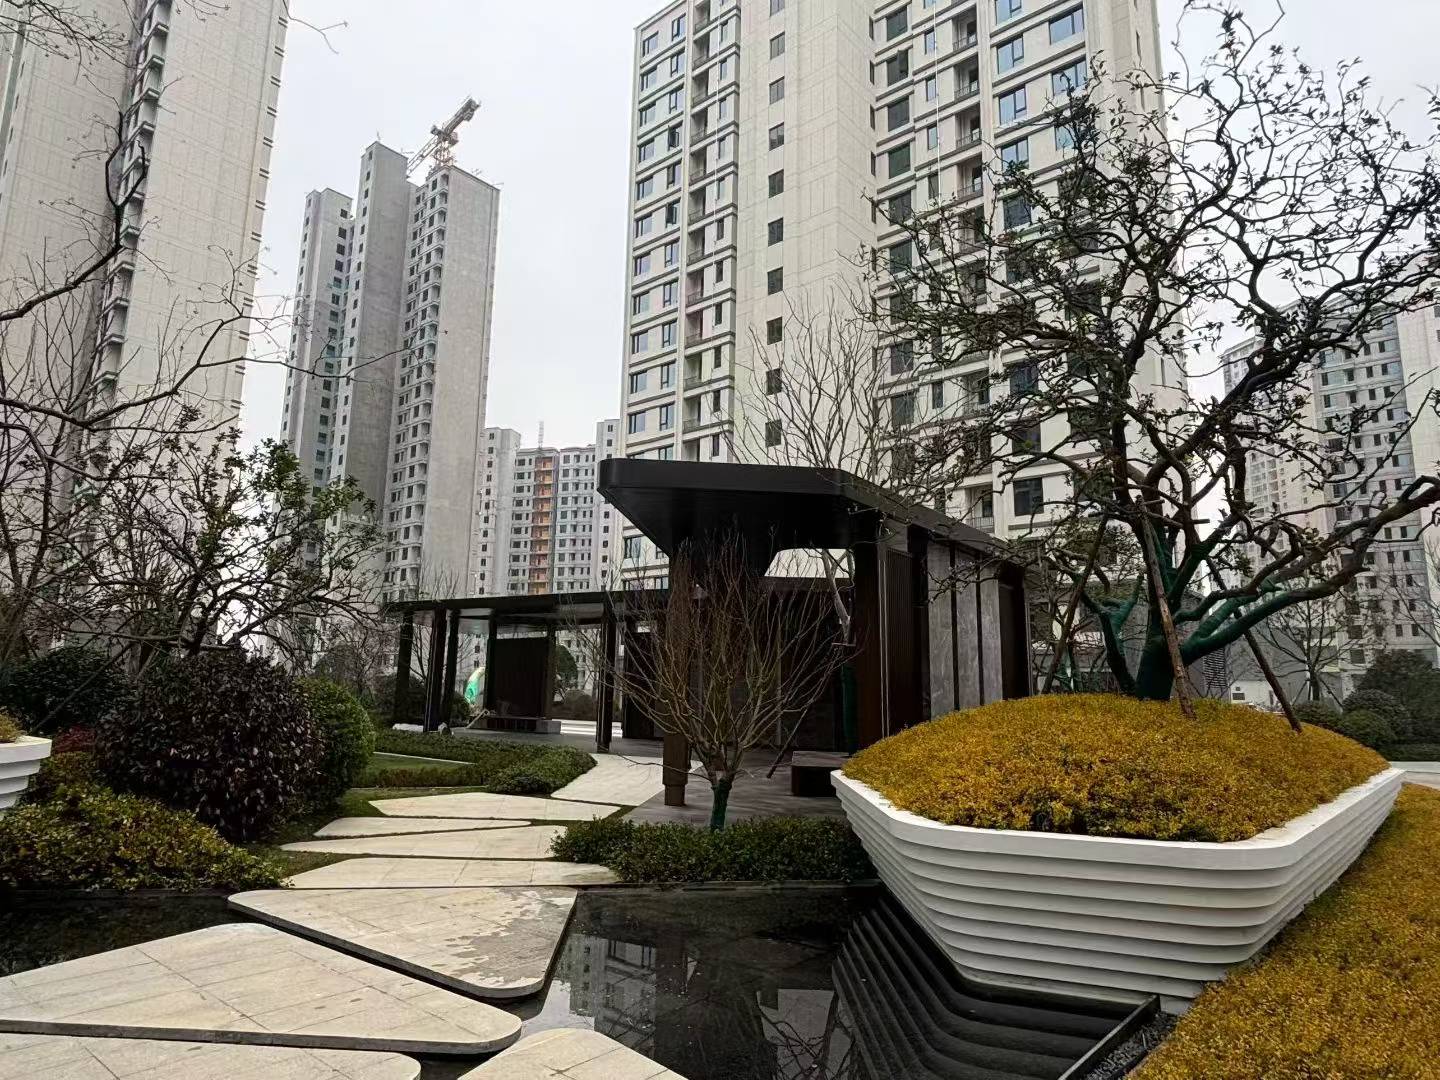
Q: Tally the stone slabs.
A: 9